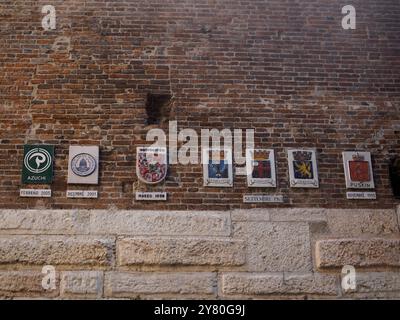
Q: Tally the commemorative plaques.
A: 7